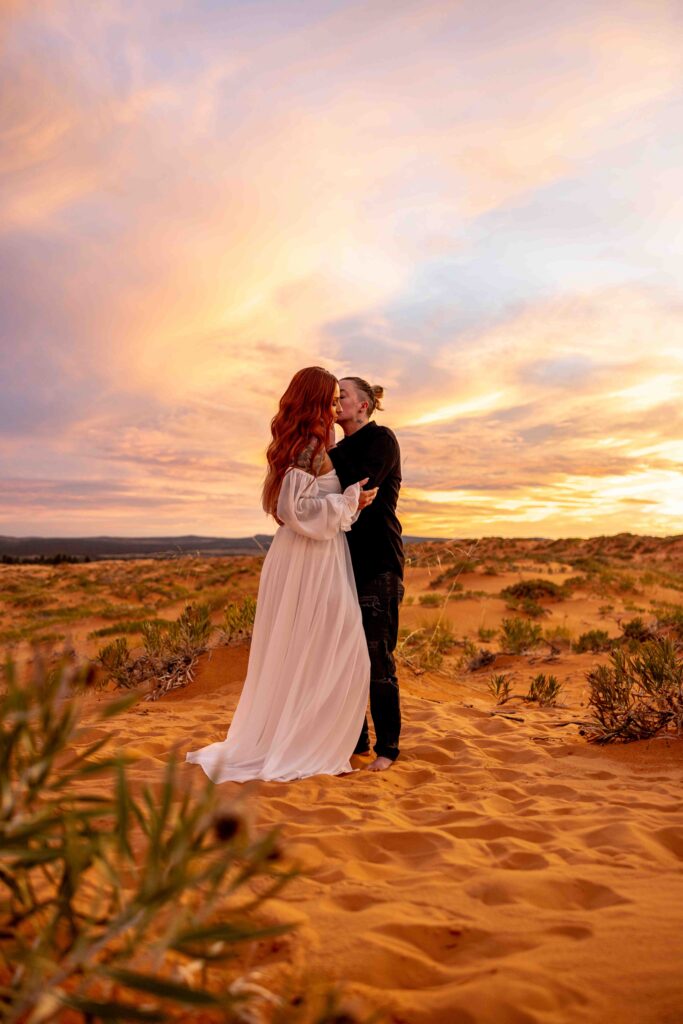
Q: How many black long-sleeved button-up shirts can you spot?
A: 1